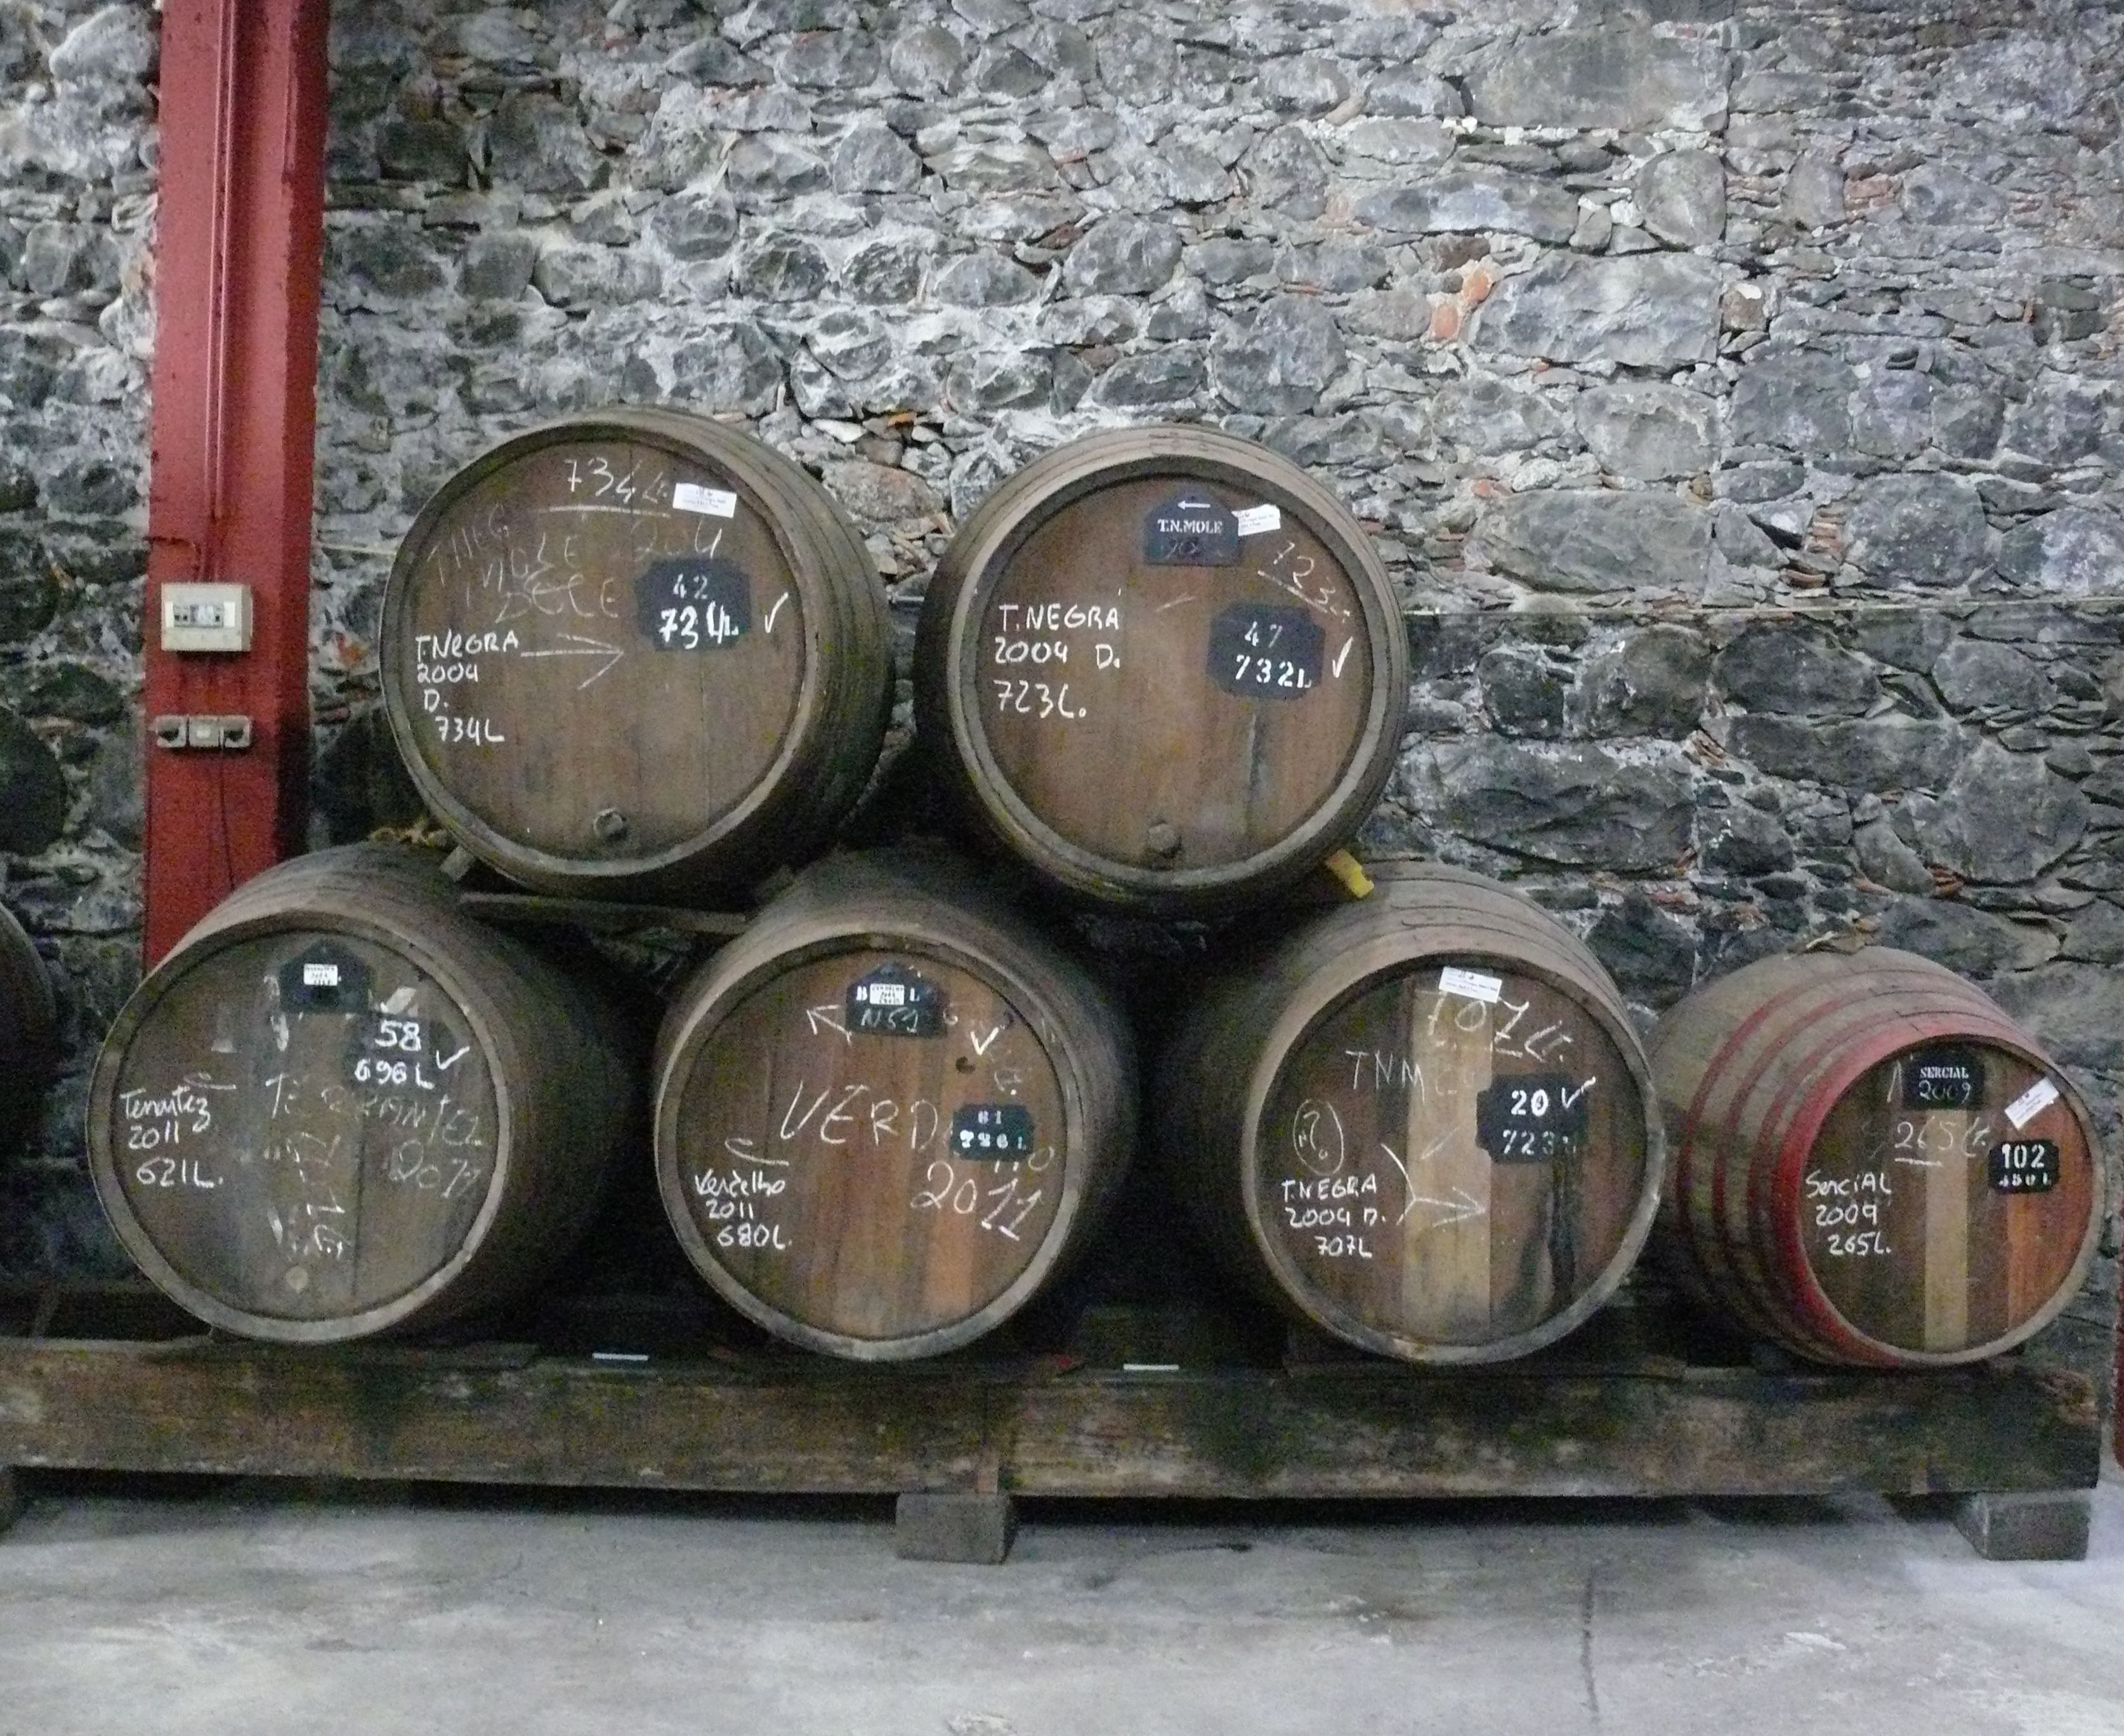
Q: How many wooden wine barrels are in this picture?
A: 6